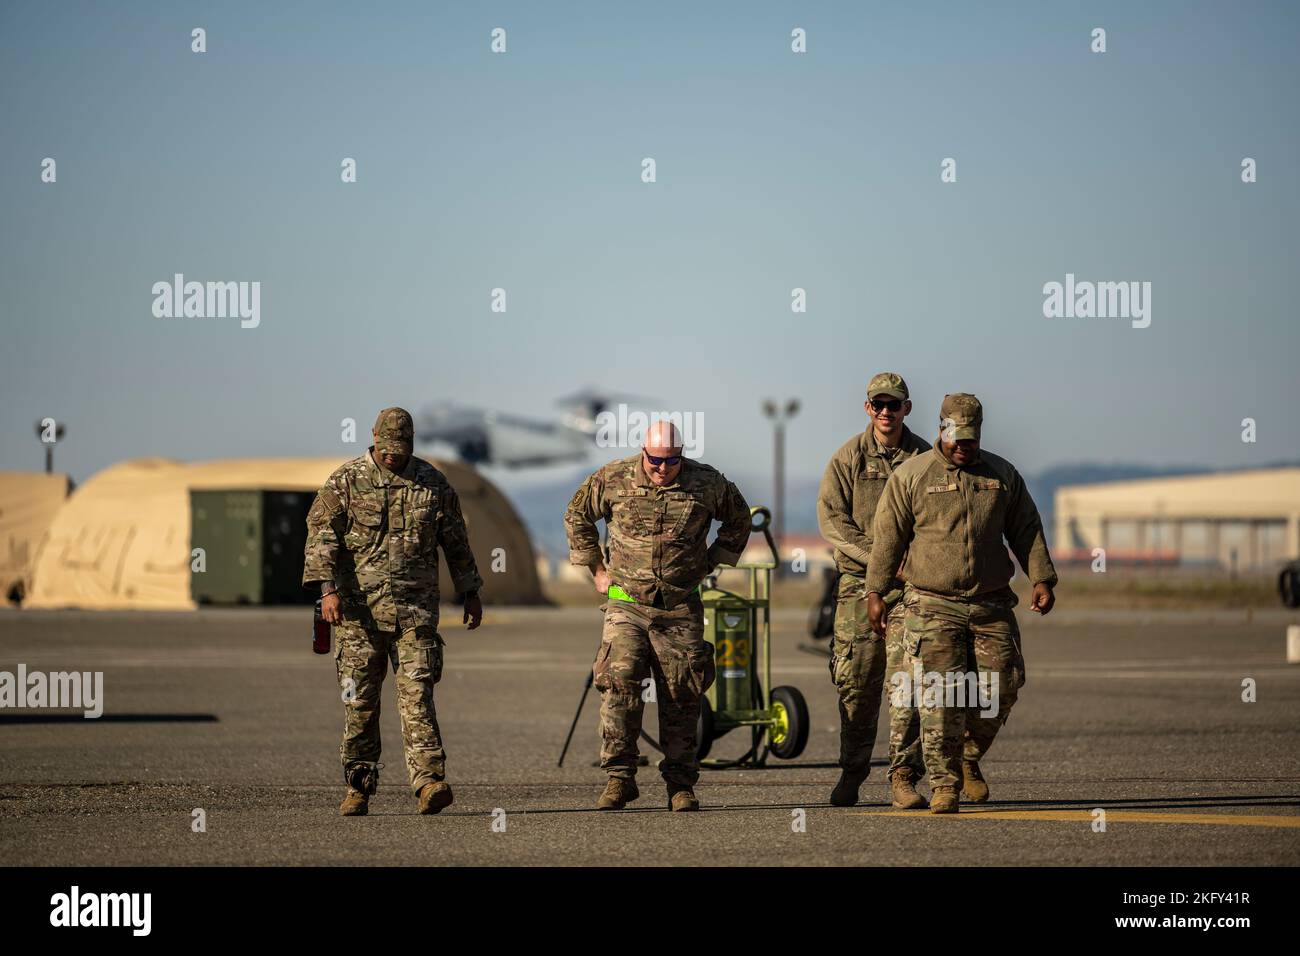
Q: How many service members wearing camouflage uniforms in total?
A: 4